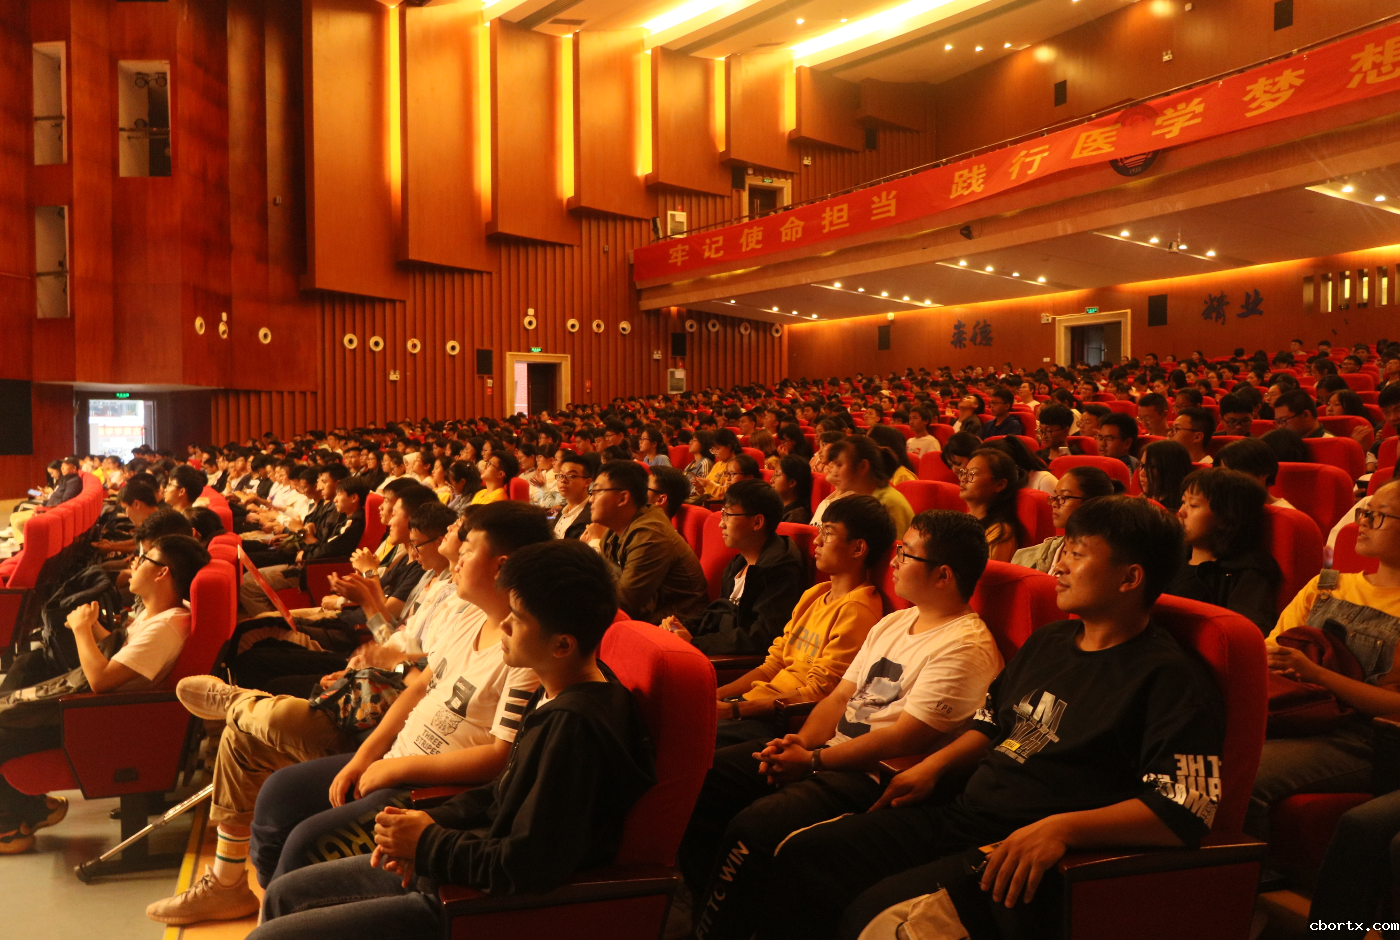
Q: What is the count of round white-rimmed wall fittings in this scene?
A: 15